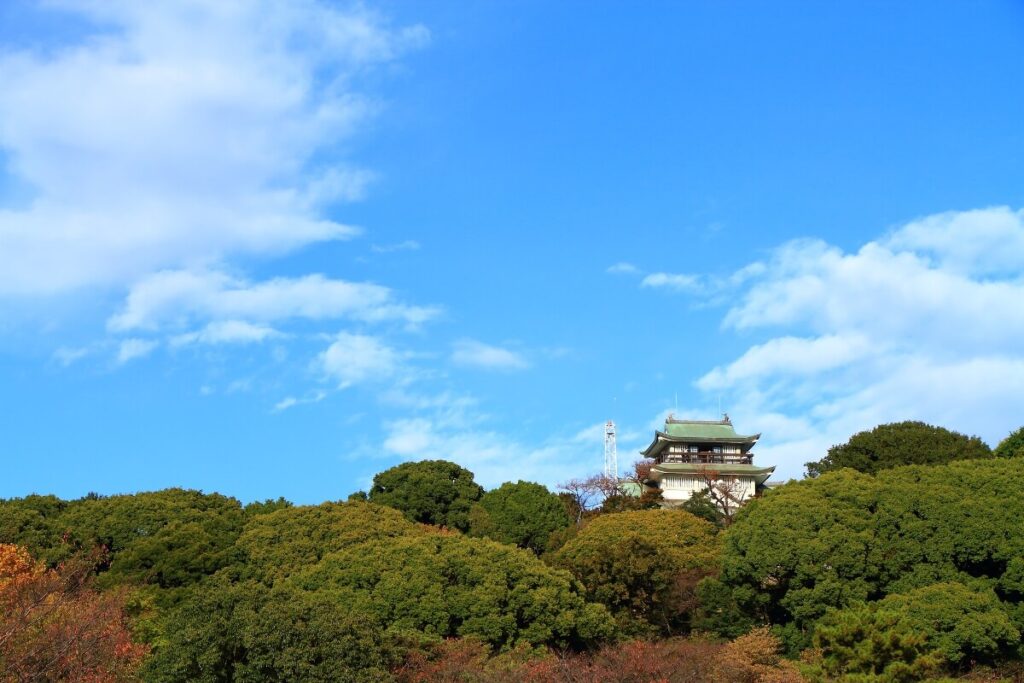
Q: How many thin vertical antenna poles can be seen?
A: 2